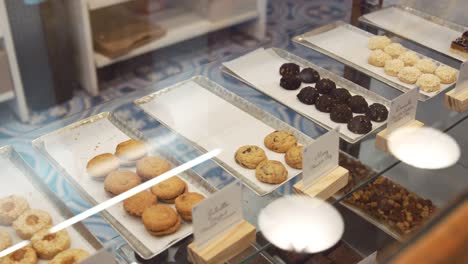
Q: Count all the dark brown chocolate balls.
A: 11